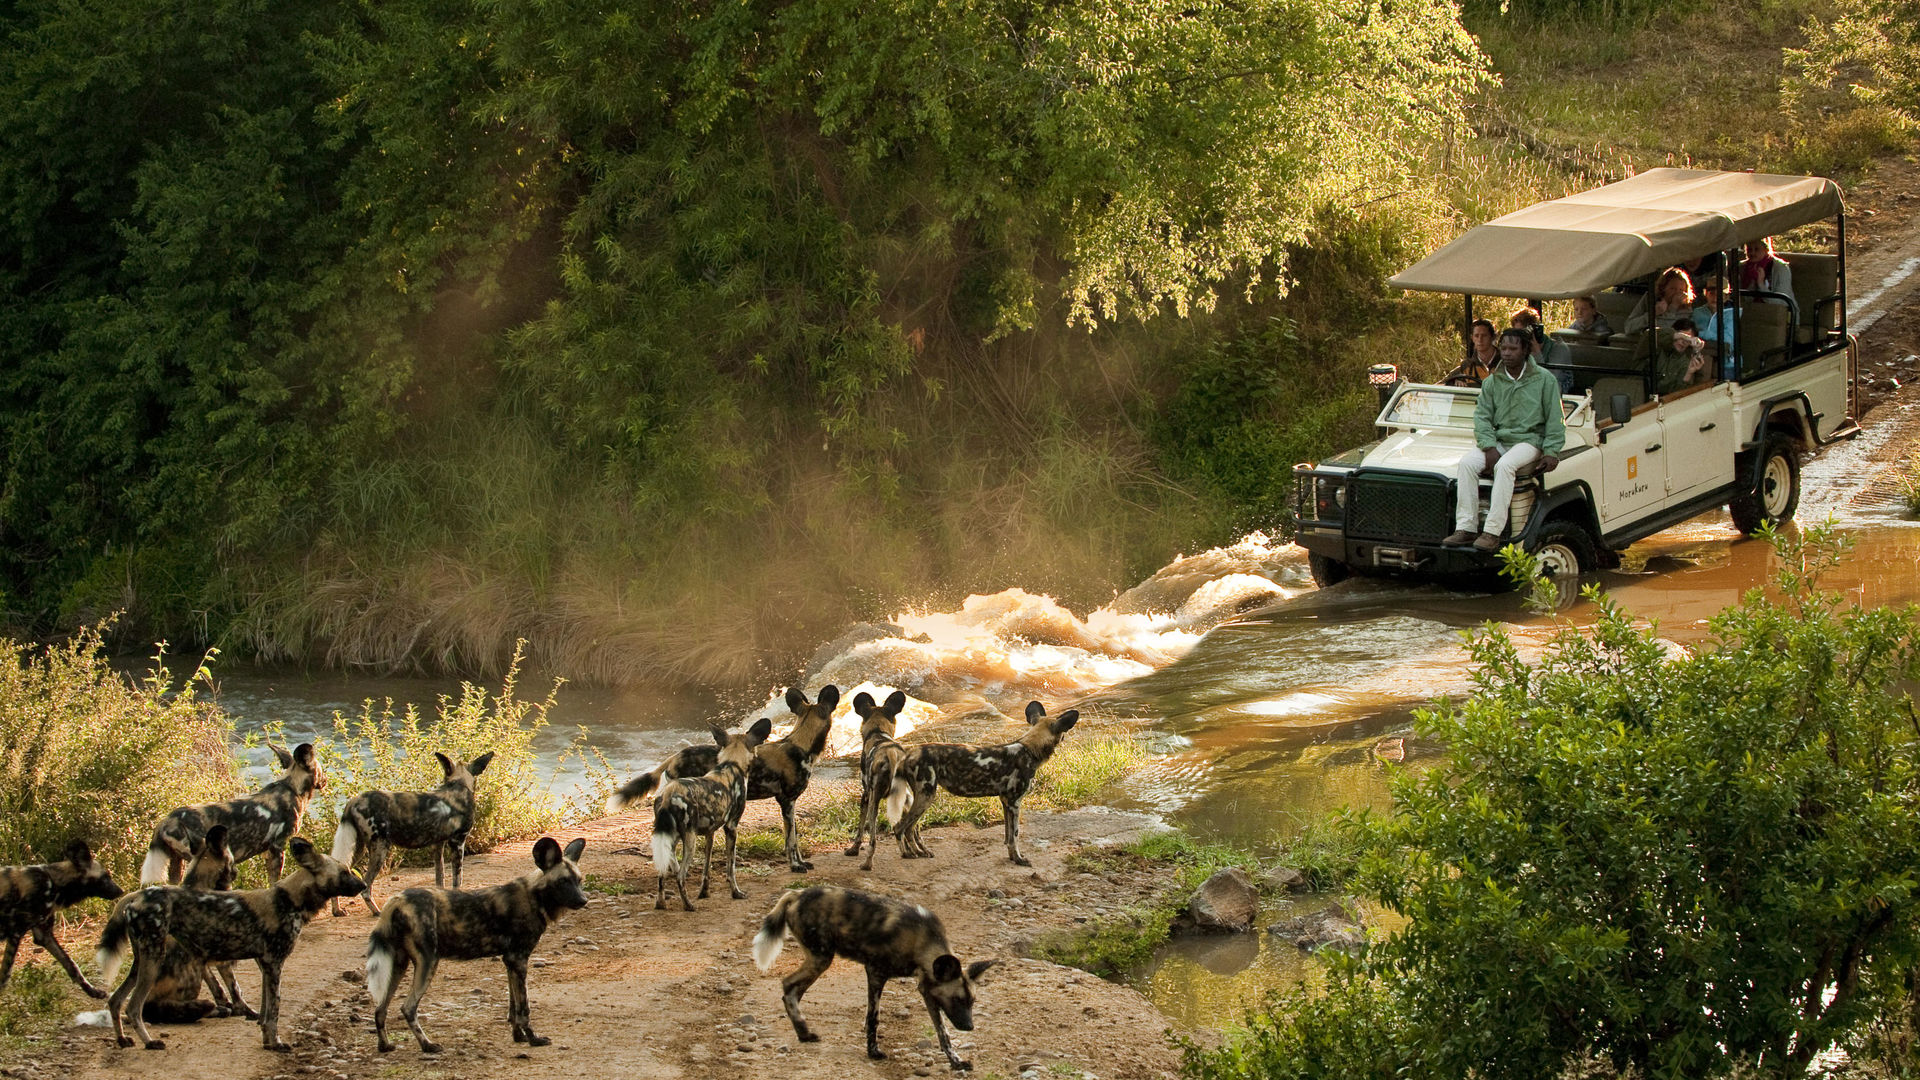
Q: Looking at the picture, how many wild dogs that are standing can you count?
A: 10